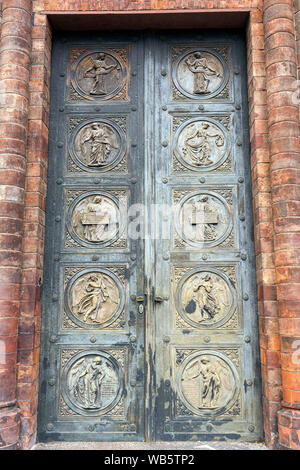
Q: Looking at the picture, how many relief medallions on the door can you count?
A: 10